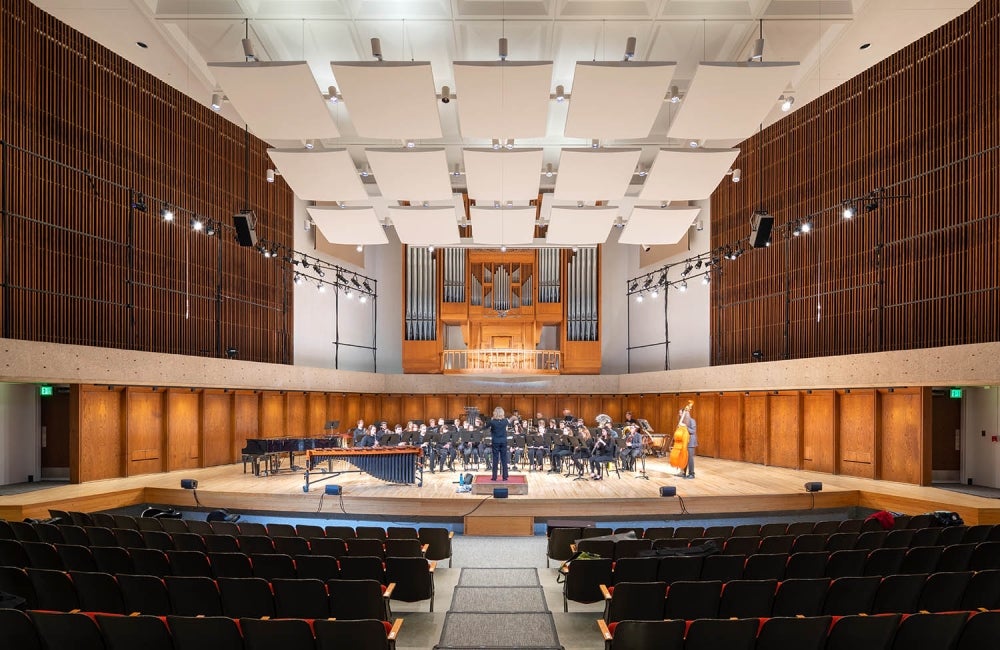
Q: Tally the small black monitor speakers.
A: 5